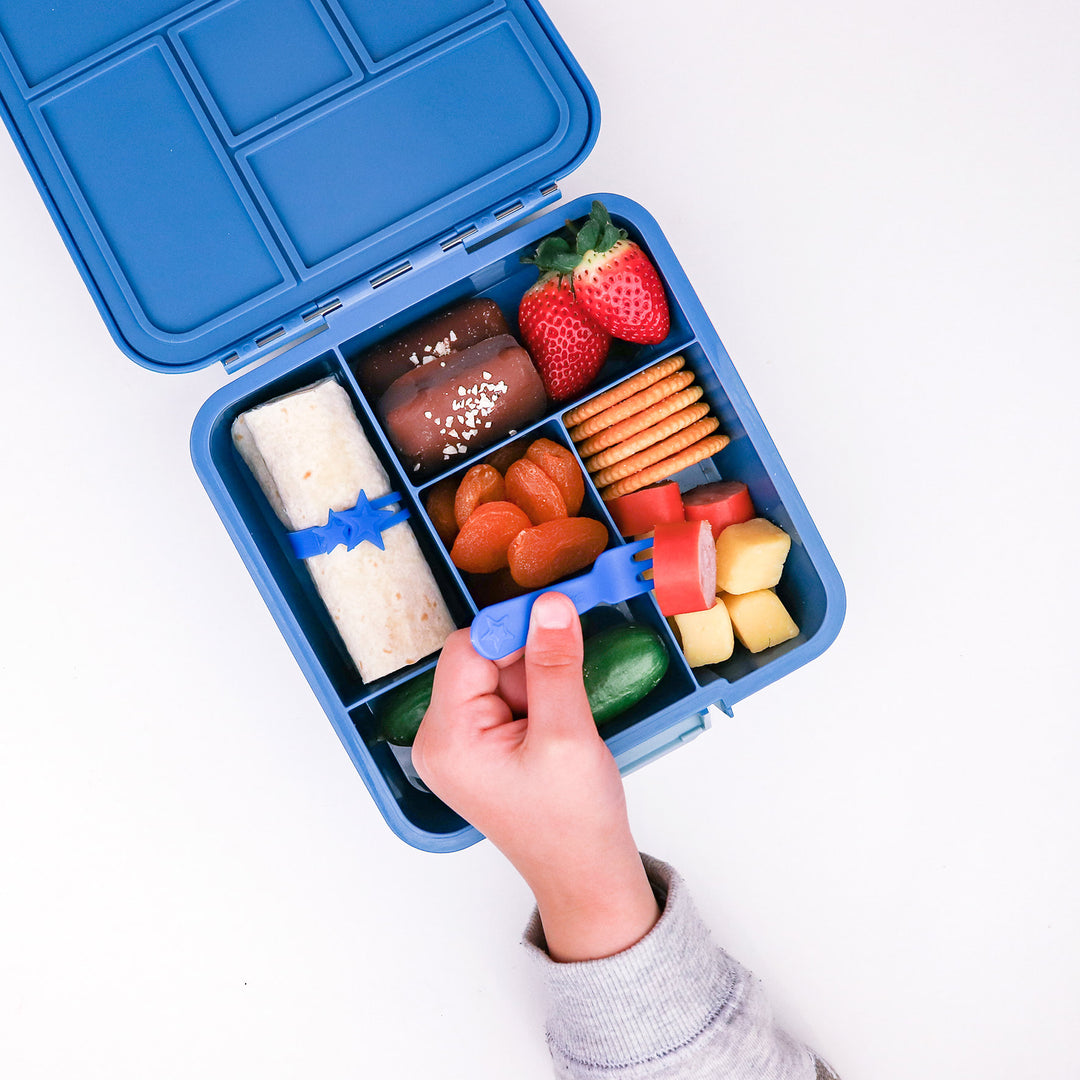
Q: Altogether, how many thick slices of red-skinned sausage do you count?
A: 3